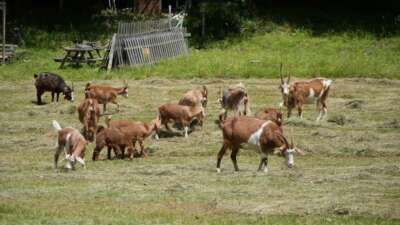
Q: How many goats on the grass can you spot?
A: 12